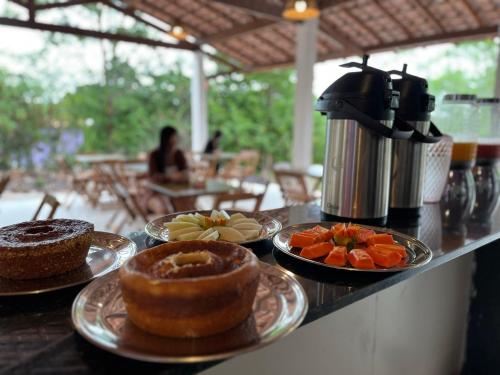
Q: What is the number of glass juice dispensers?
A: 2